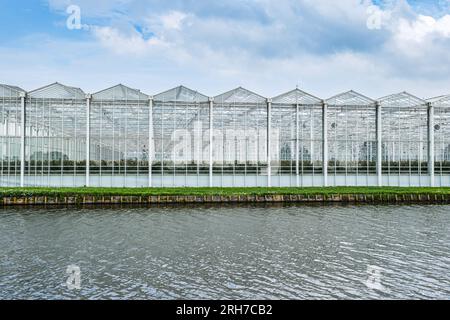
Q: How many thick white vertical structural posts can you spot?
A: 8